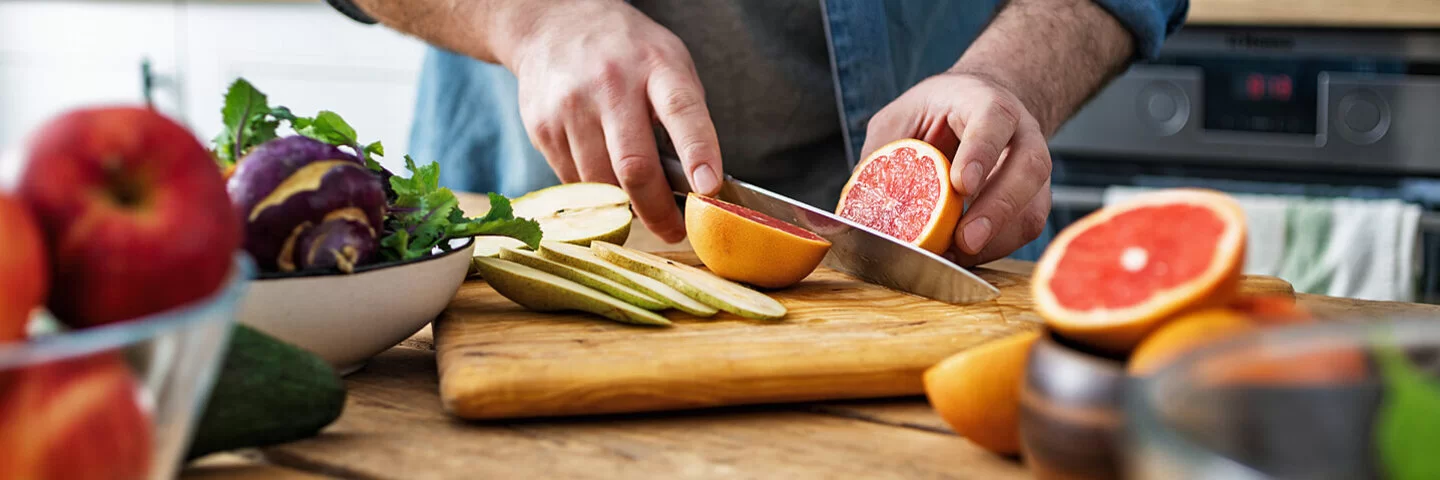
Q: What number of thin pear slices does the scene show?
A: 4